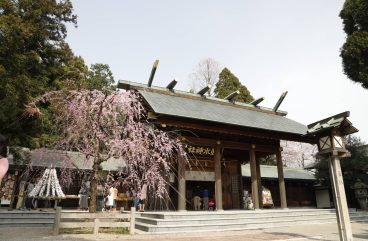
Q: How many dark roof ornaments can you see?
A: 6